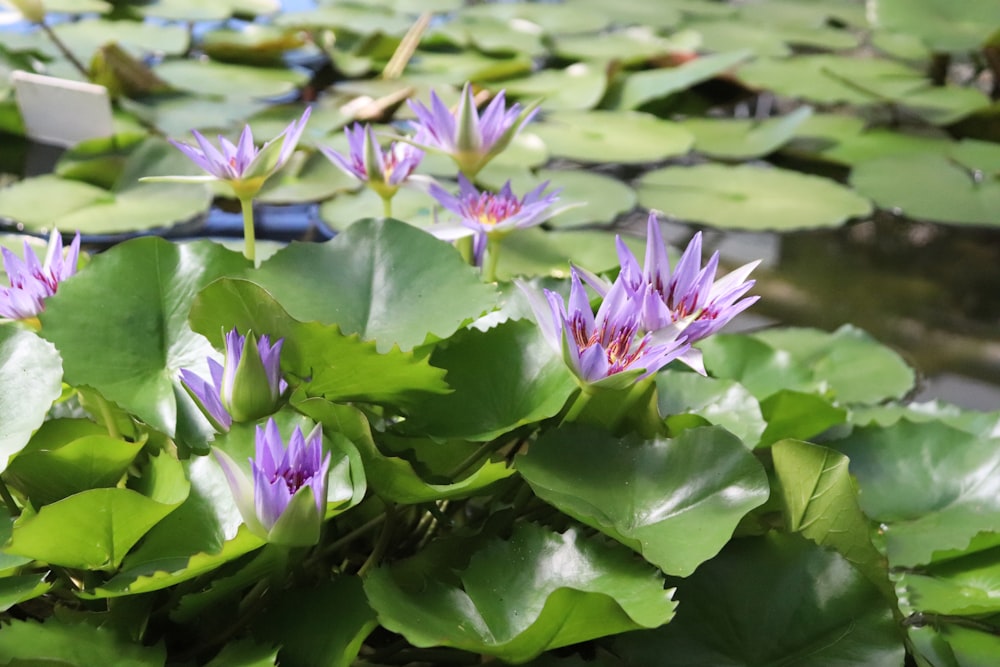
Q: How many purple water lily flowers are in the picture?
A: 9